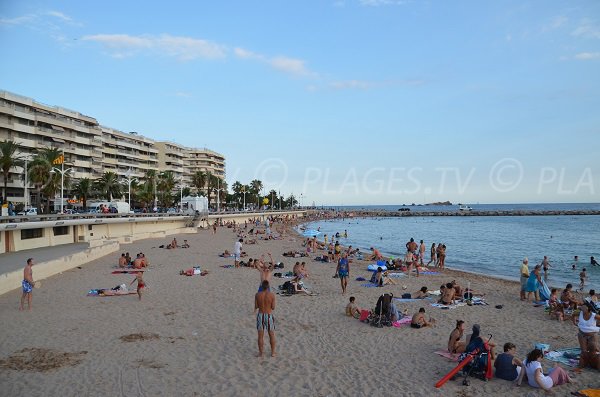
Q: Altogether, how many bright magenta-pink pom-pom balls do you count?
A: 0